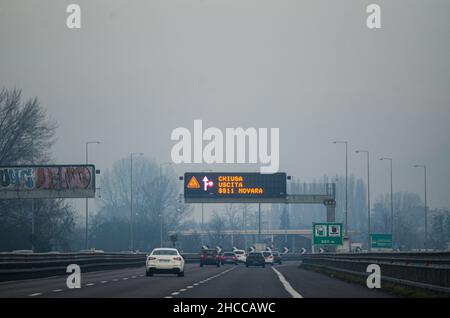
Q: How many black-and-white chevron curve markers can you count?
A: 8